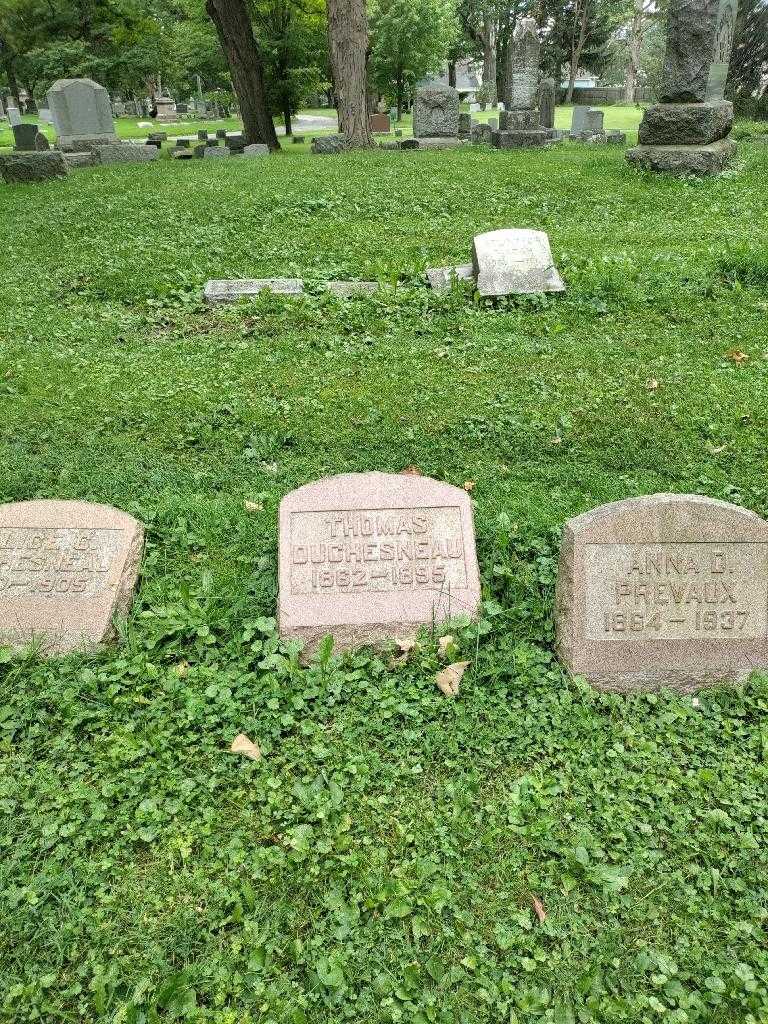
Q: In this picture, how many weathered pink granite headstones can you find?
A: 3